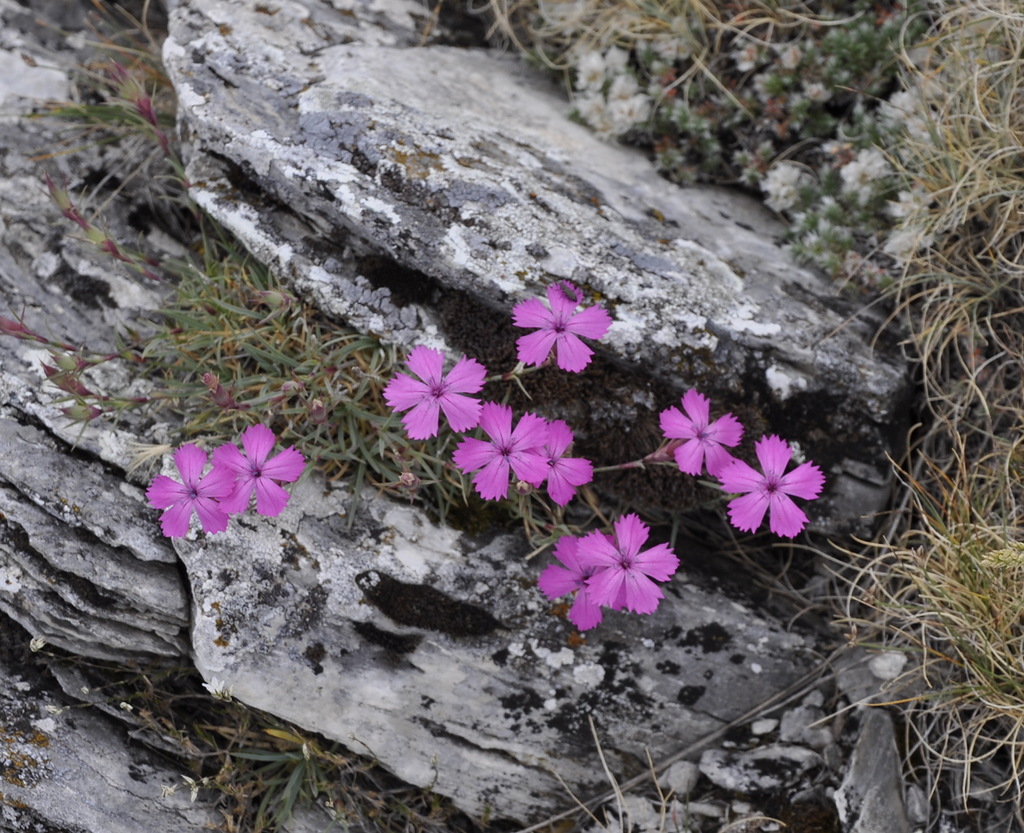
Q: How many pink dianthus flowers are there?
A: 10